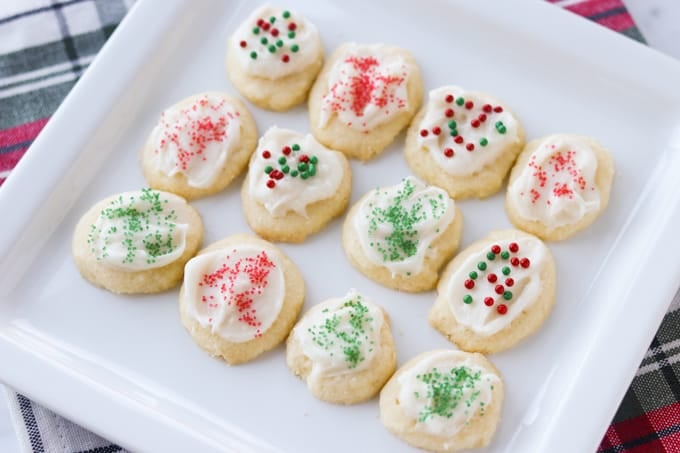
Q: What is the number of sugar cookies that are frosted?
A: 12